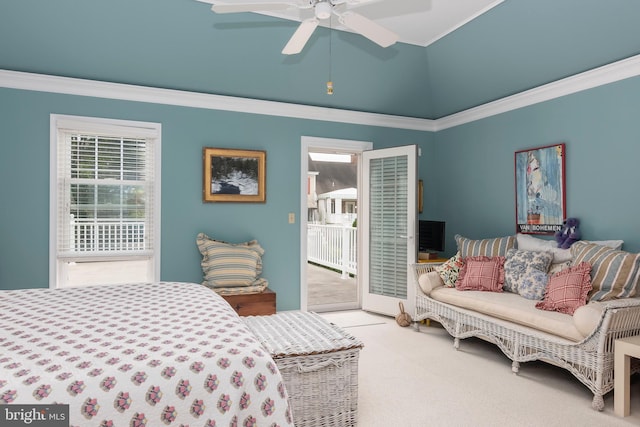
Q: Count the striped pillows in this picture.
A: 3